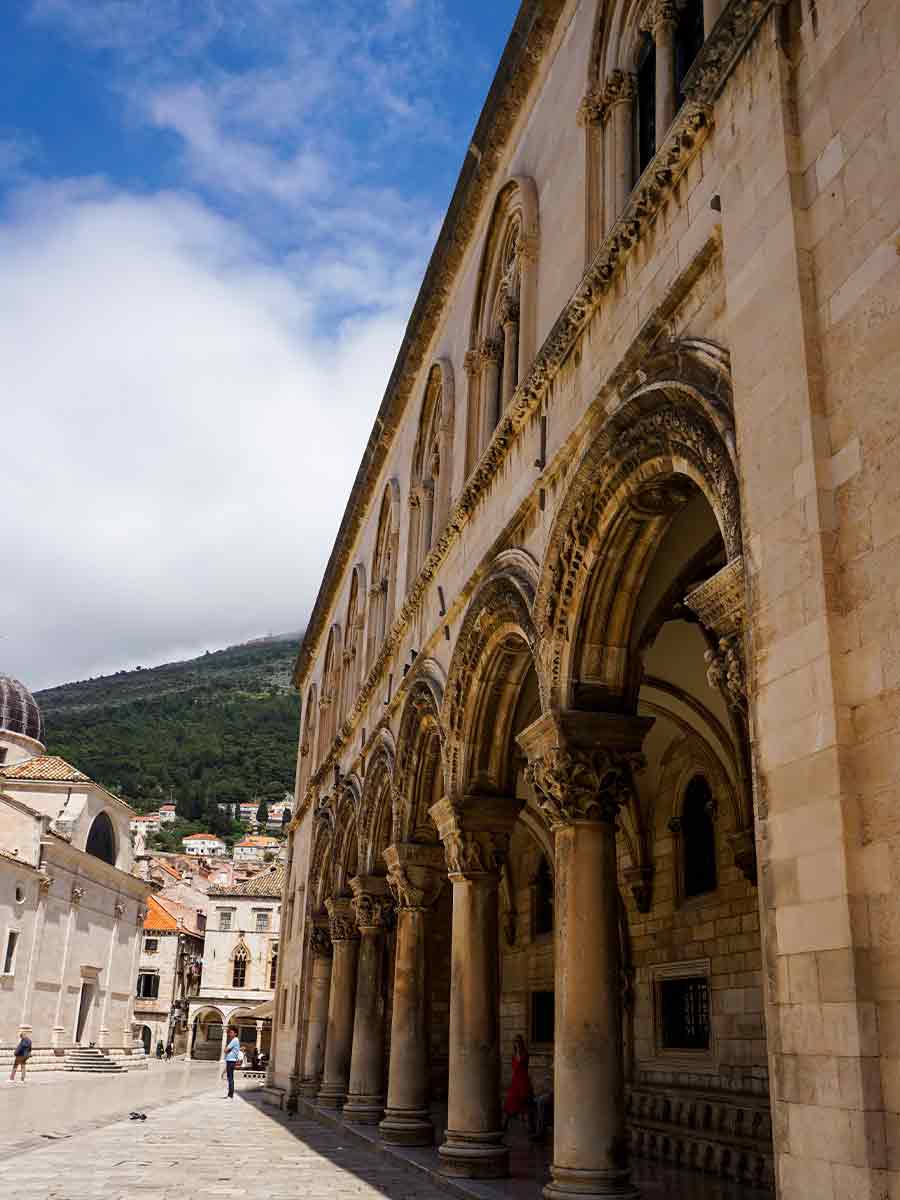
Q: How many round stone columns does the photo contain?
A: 6